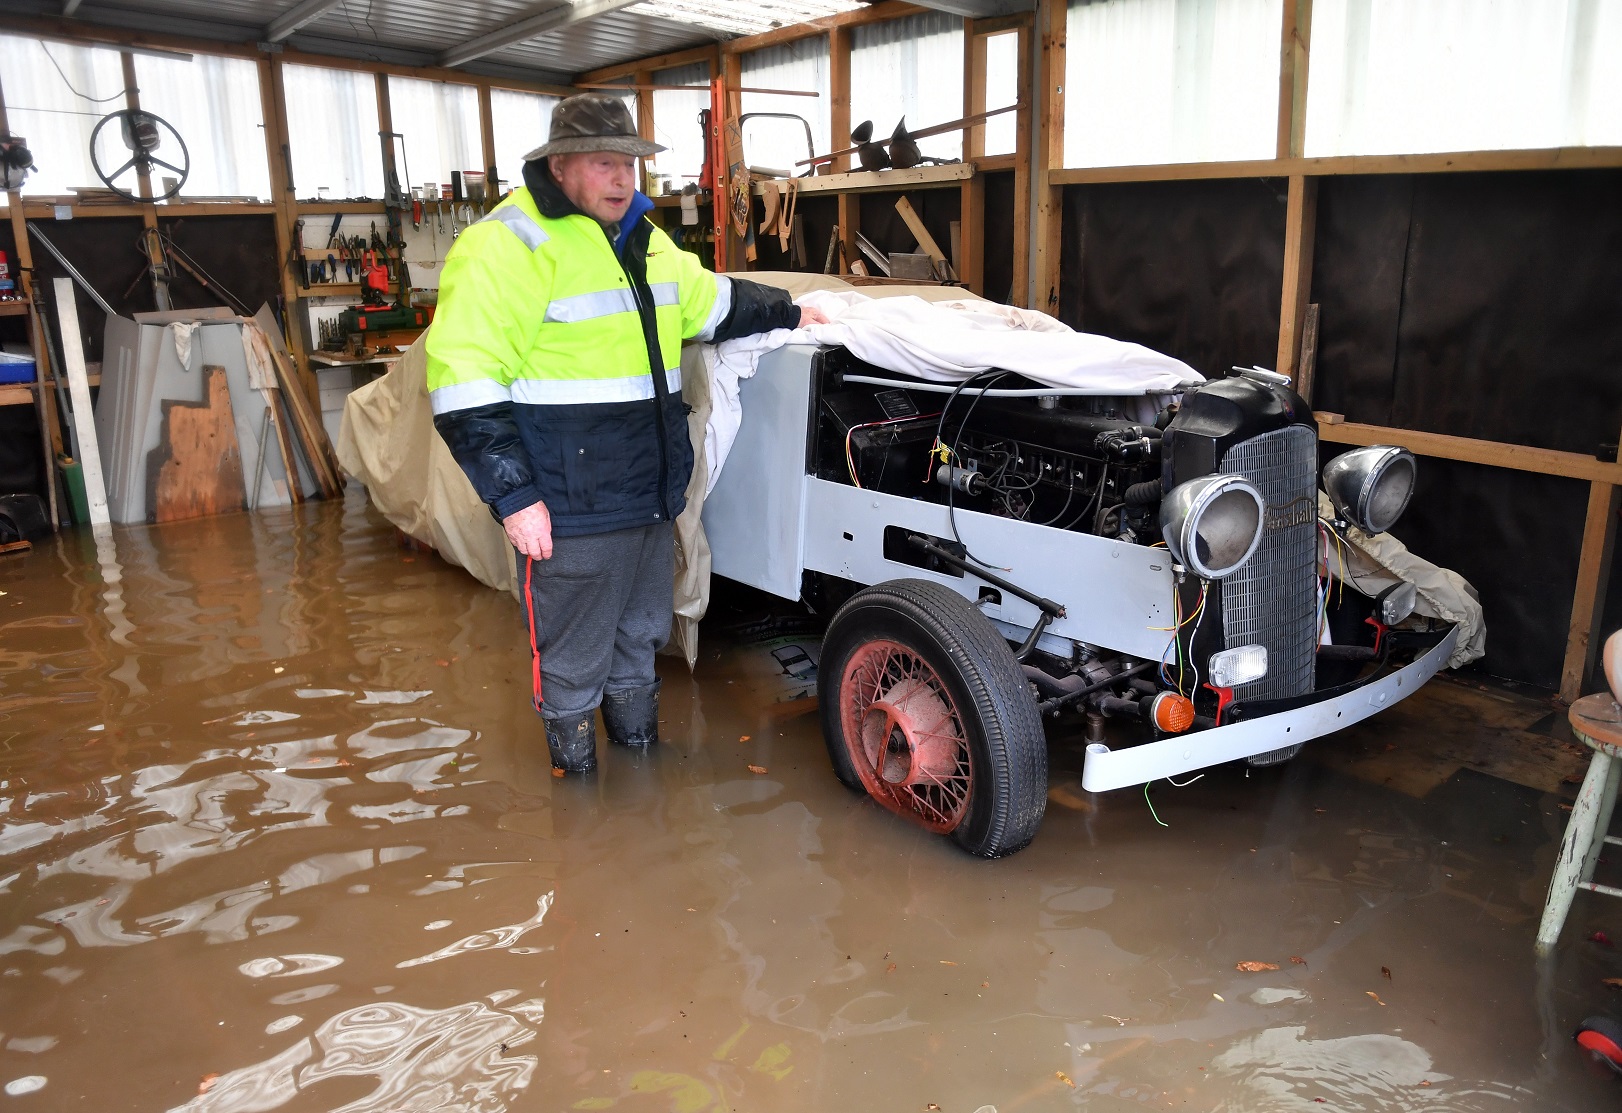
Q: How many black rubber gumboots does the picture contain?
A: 2